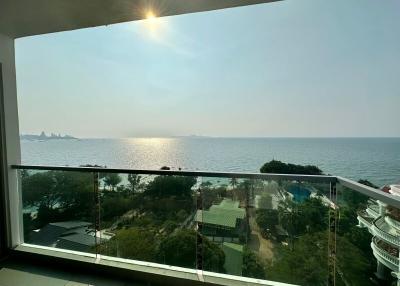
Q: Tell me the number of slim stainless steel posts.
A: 3